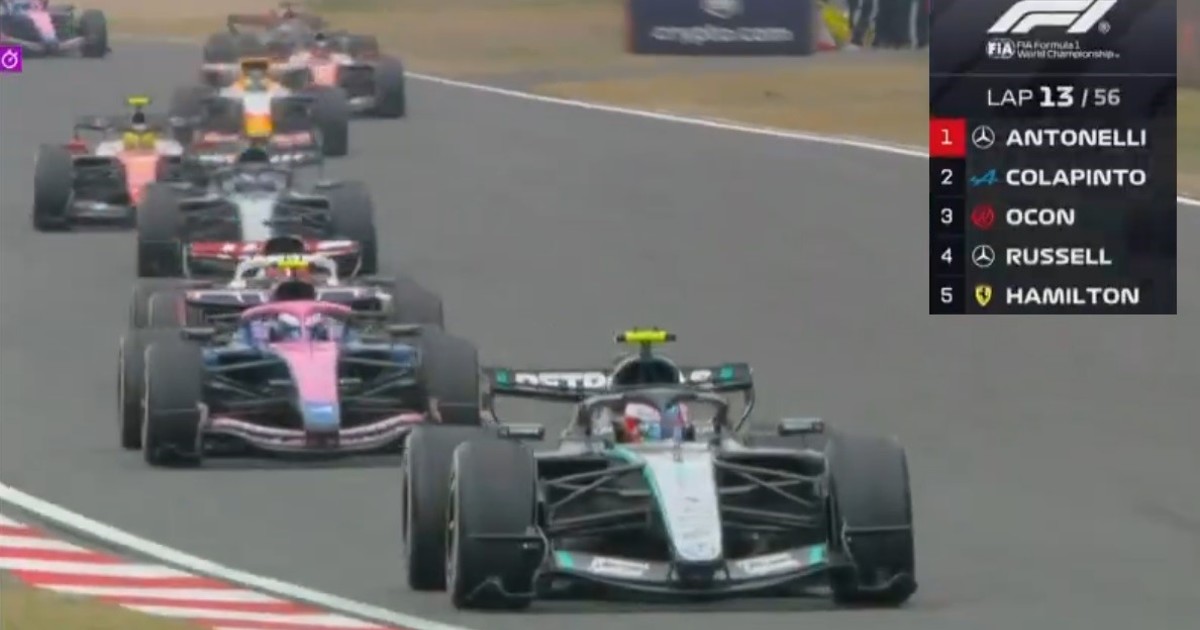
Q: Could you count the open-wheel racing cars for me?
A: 9